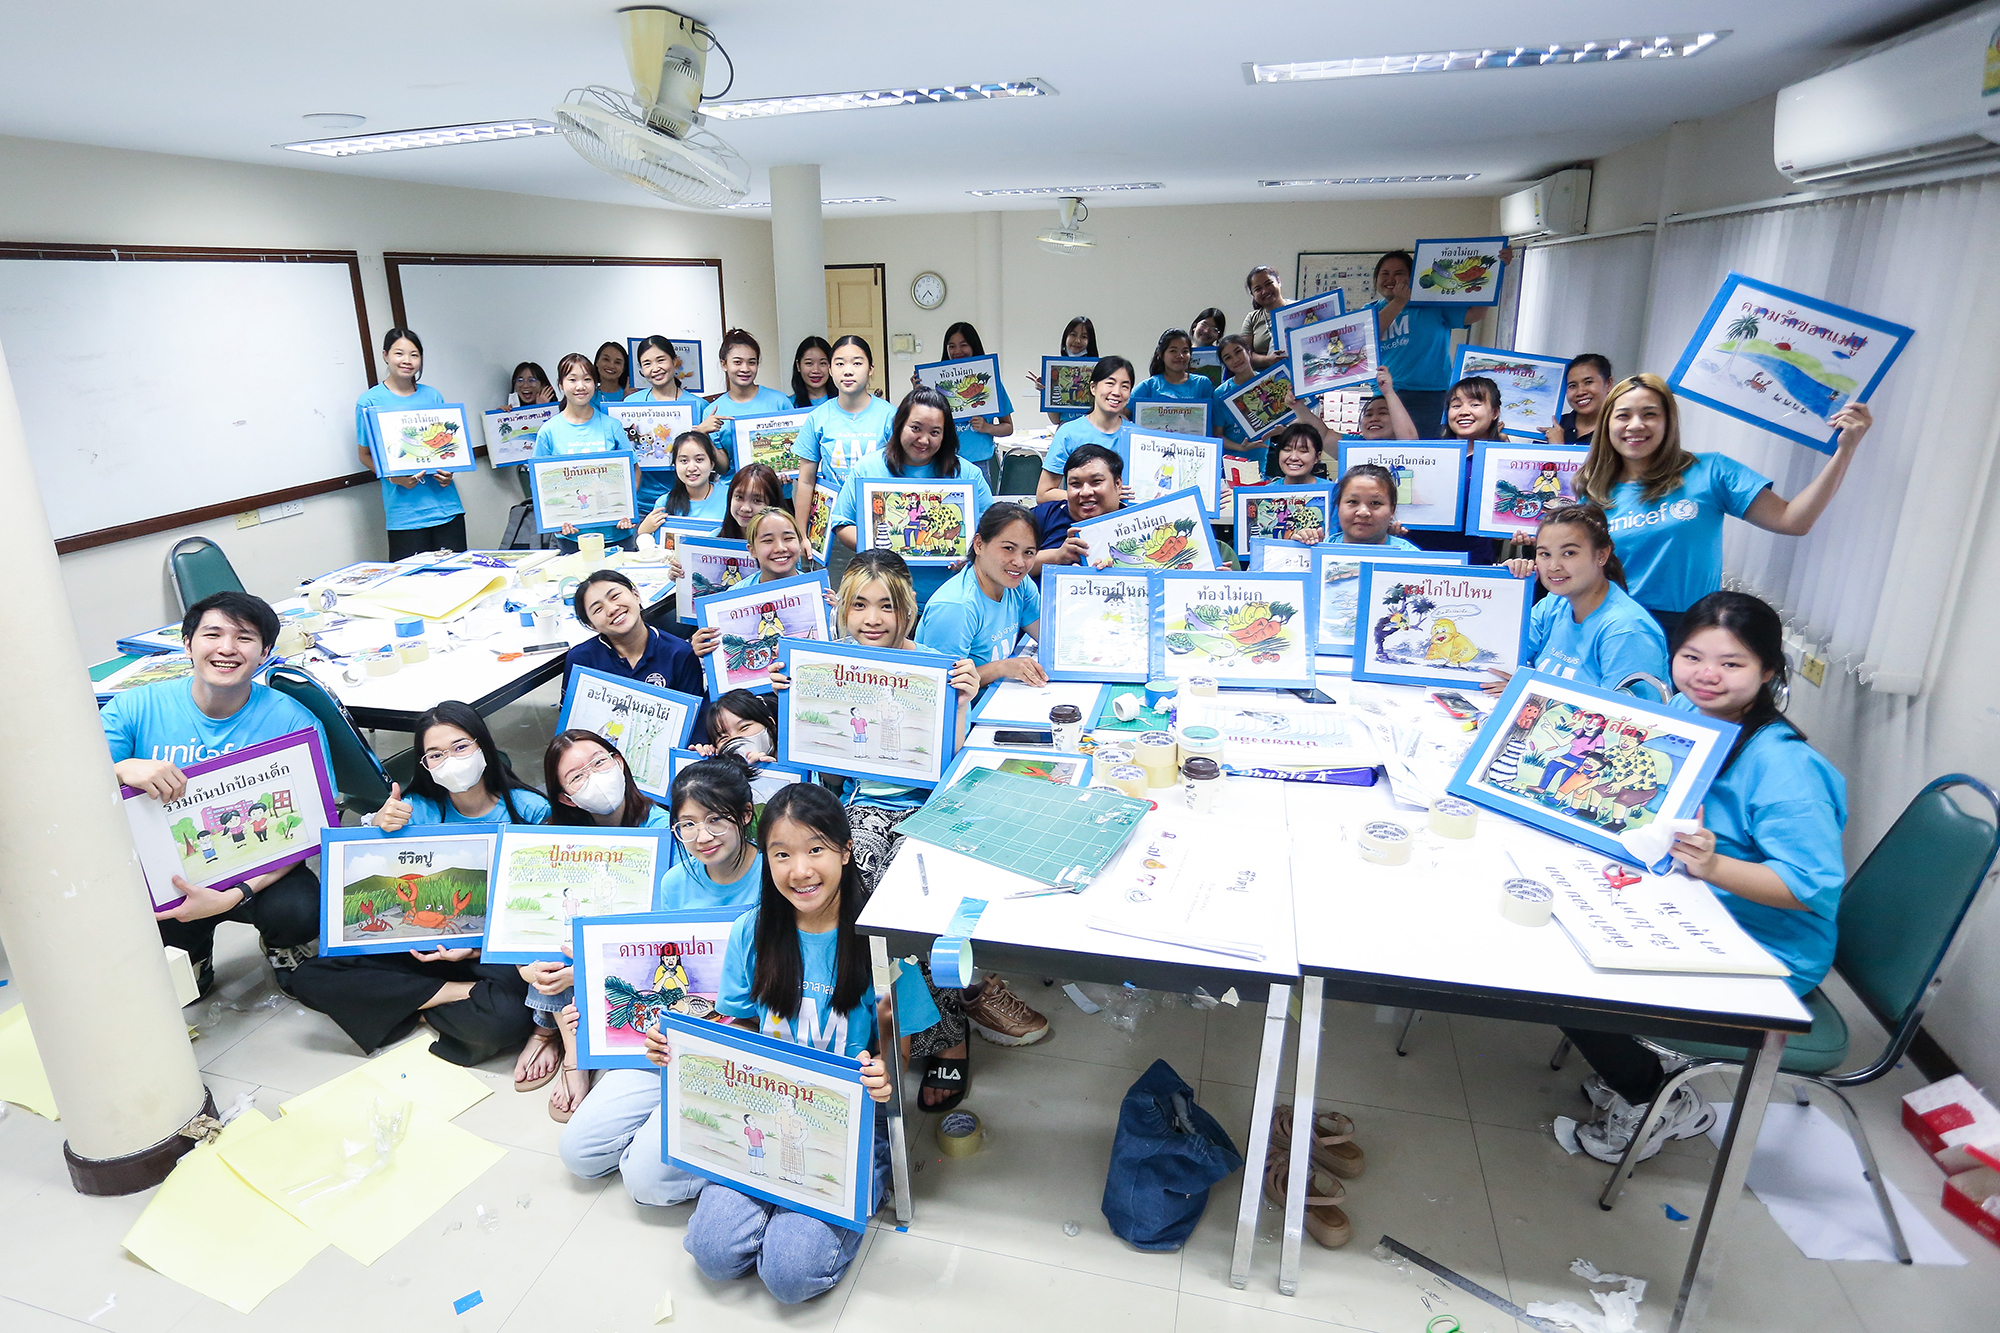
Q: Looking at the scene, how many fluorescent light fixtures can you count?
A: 6